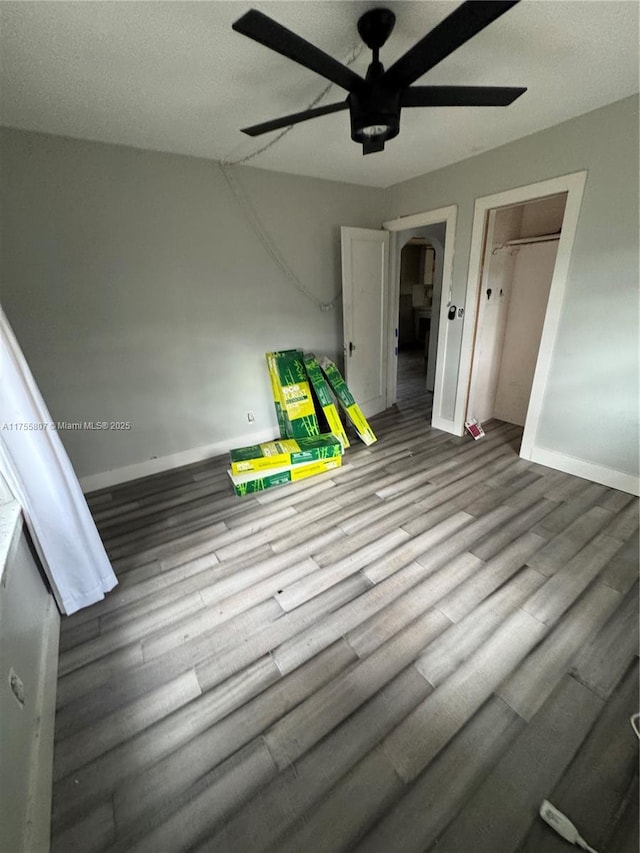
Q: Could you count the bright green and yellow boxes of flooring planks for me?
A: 6